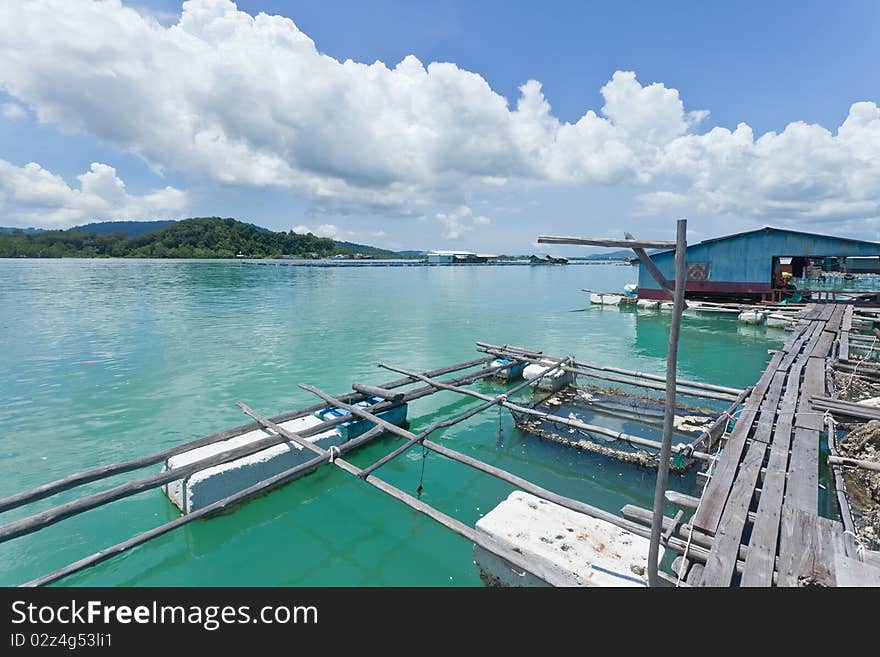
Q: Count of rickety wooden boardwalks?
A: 1